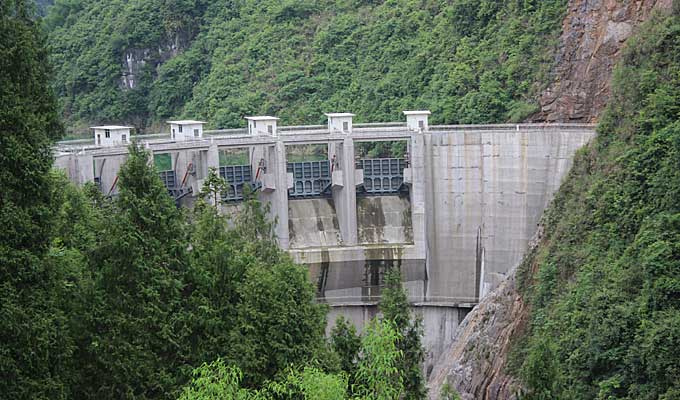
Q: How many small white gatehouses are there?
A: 5